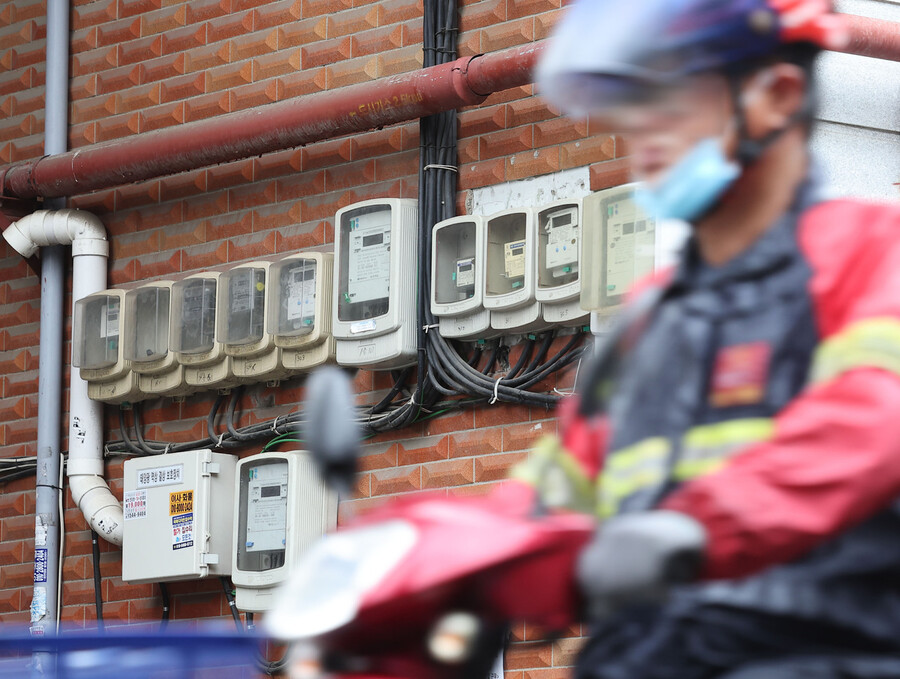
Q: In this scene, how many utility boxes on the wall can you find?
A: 12